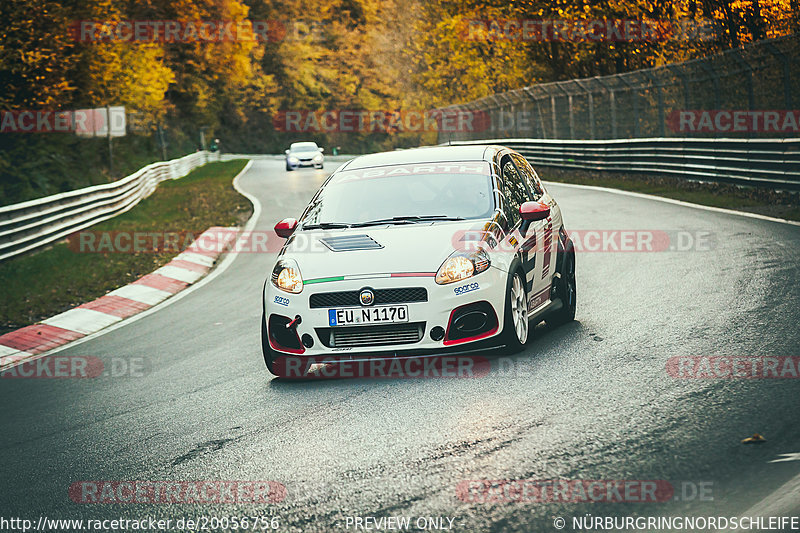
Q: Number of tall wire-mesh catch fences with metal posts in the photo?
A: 1